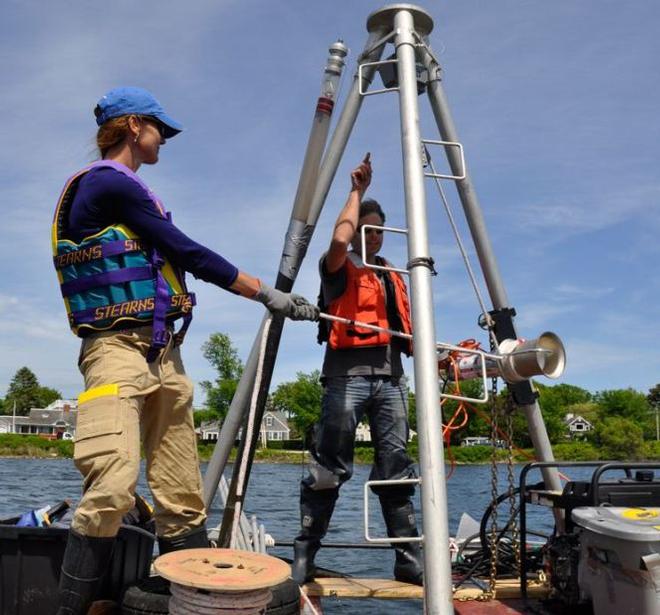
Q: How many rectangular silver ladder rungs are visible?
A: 5